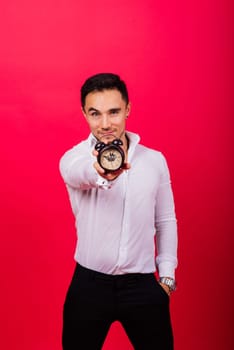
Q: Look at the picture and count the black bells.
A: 2